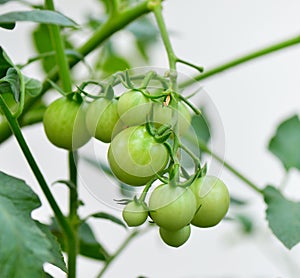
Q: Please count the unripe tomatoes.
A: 9